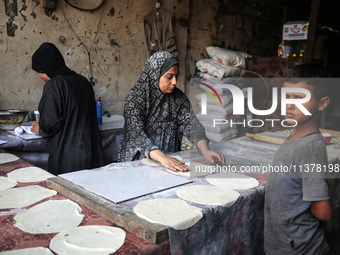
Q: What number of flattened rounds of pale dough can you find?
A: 12